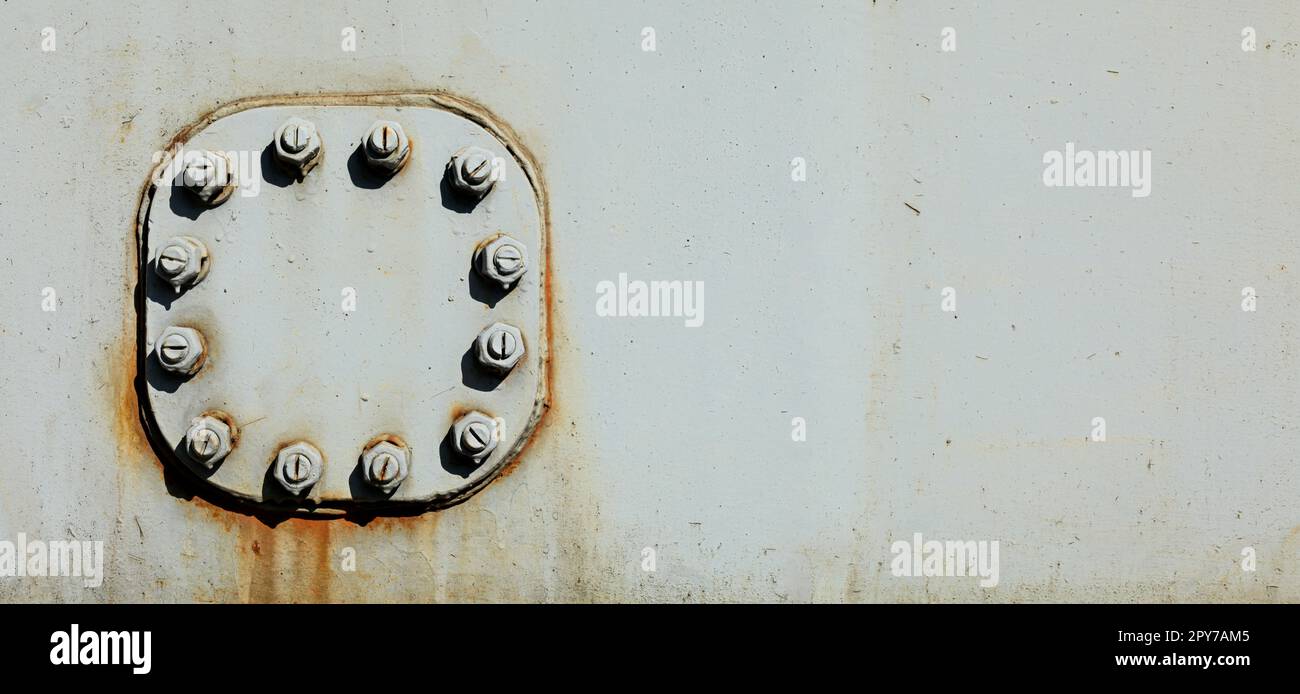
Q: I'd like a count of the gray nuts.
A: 12